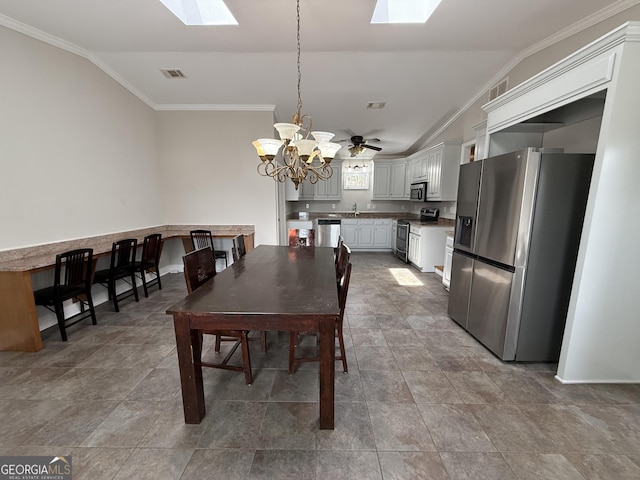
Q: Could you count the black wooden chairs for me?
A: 4